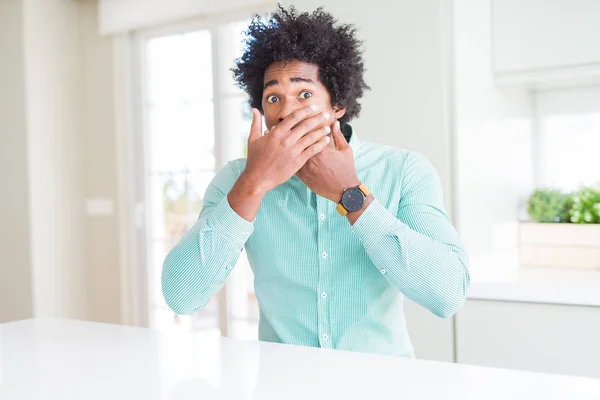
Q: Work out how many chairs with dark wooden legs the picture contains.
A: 0